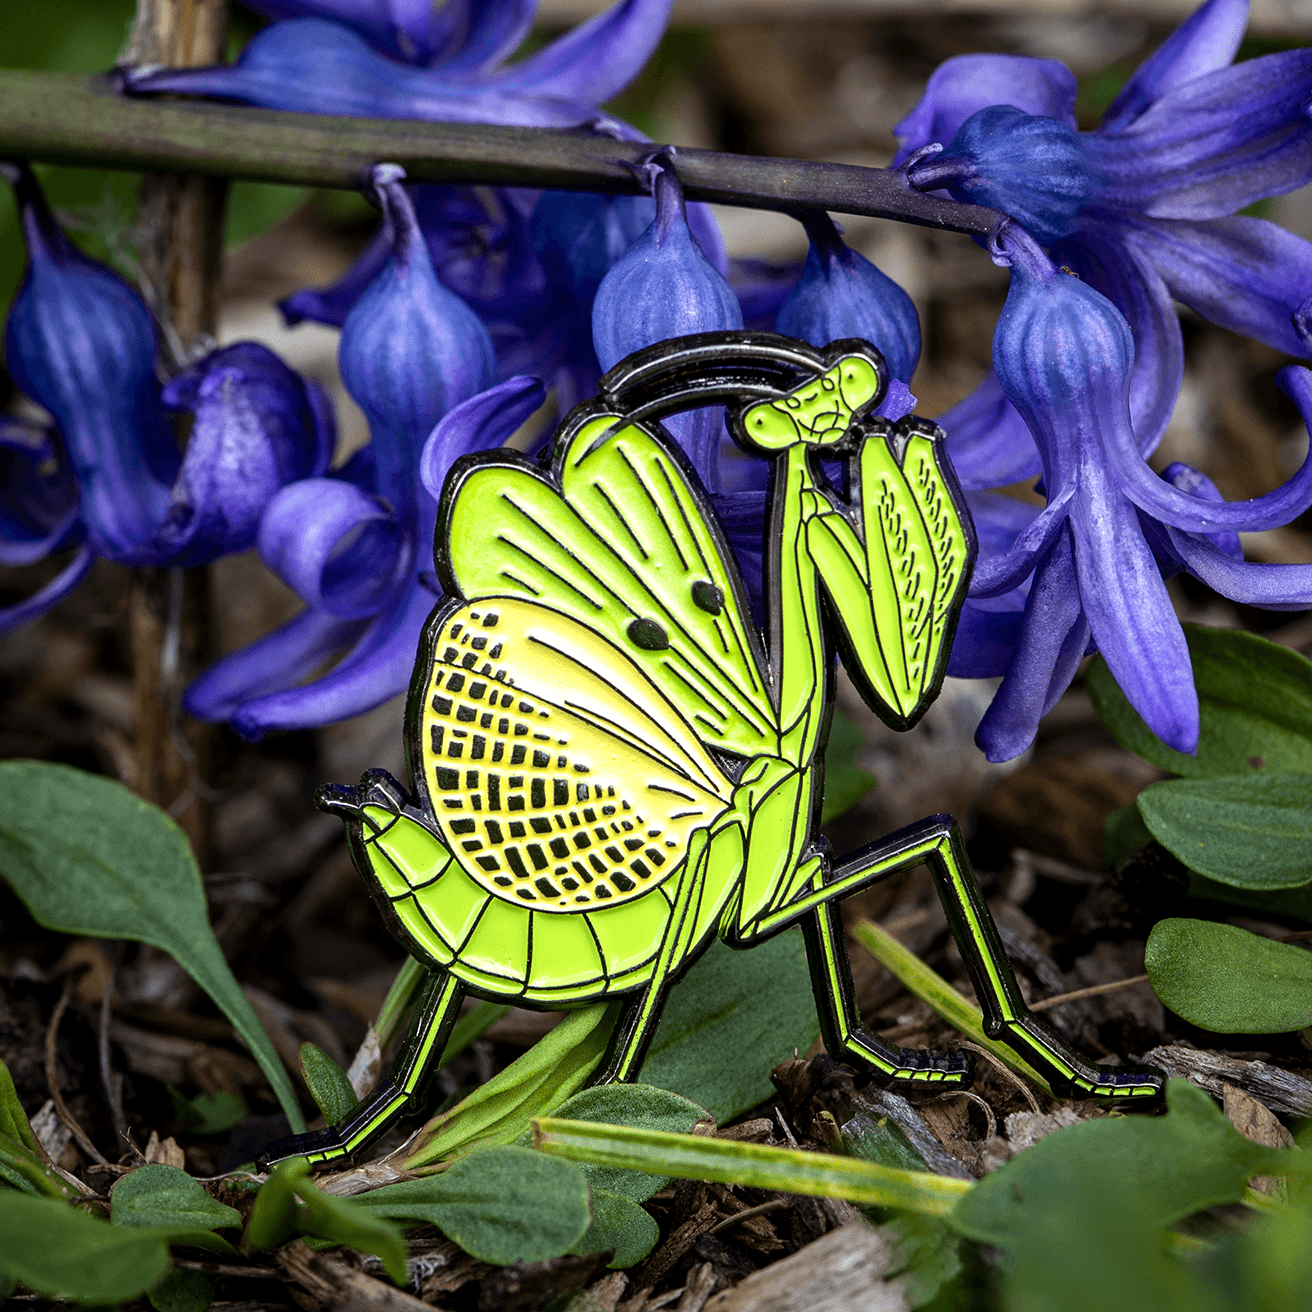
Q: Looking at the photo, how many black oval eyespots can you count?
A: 2